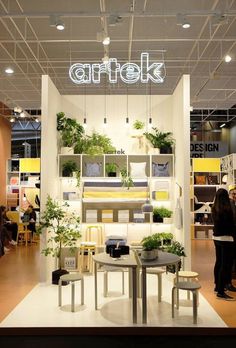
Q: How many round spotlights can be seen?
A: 5